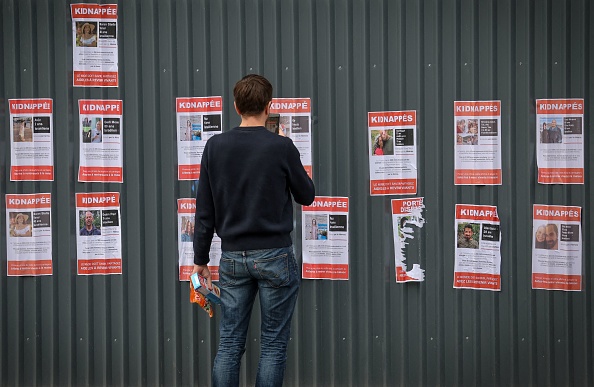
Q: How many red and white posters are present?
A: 15